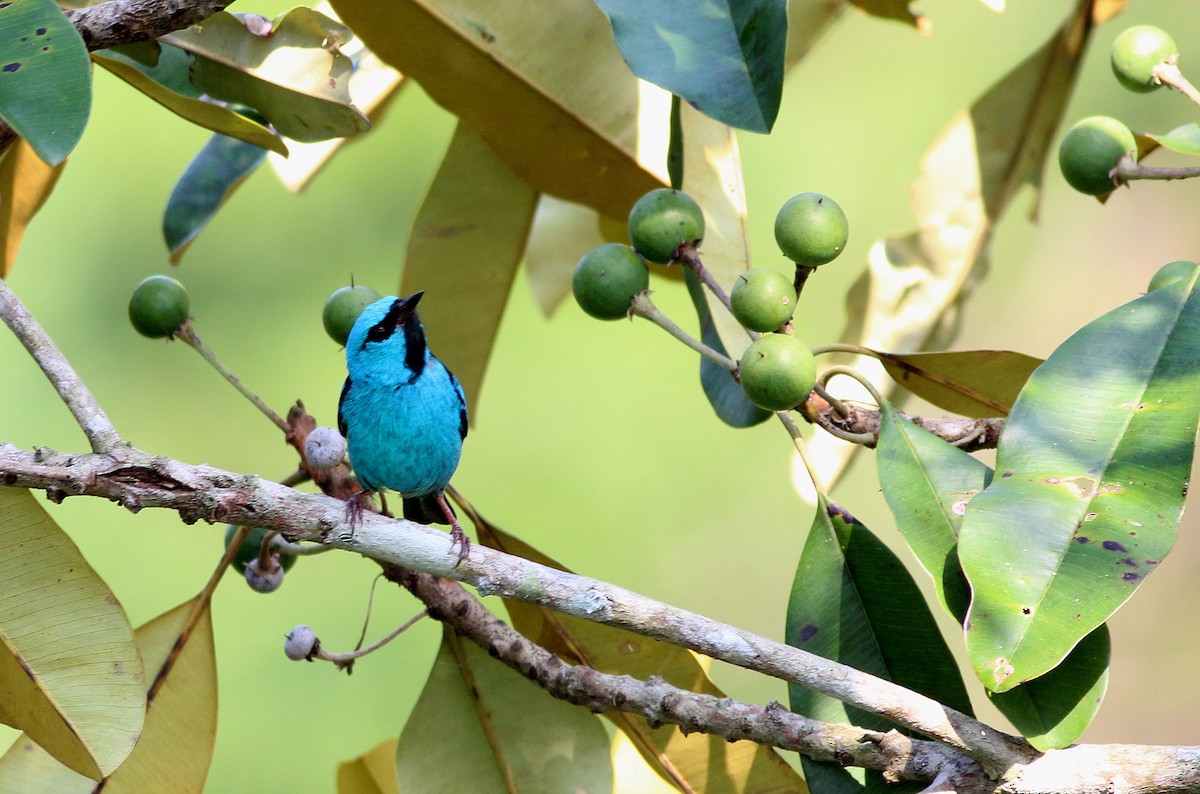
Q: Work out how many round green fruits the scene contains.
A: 11